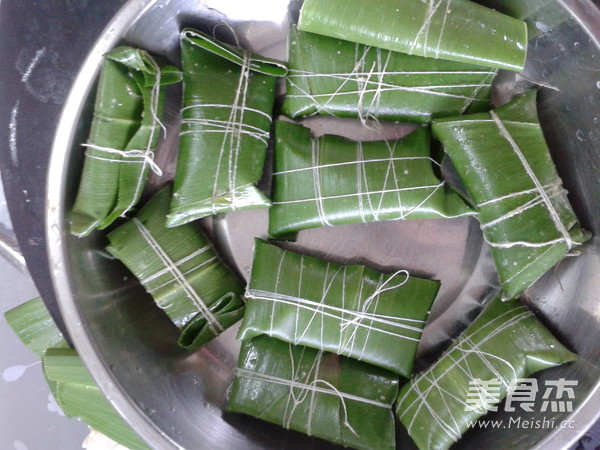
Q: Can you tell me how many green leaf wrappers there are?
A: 10